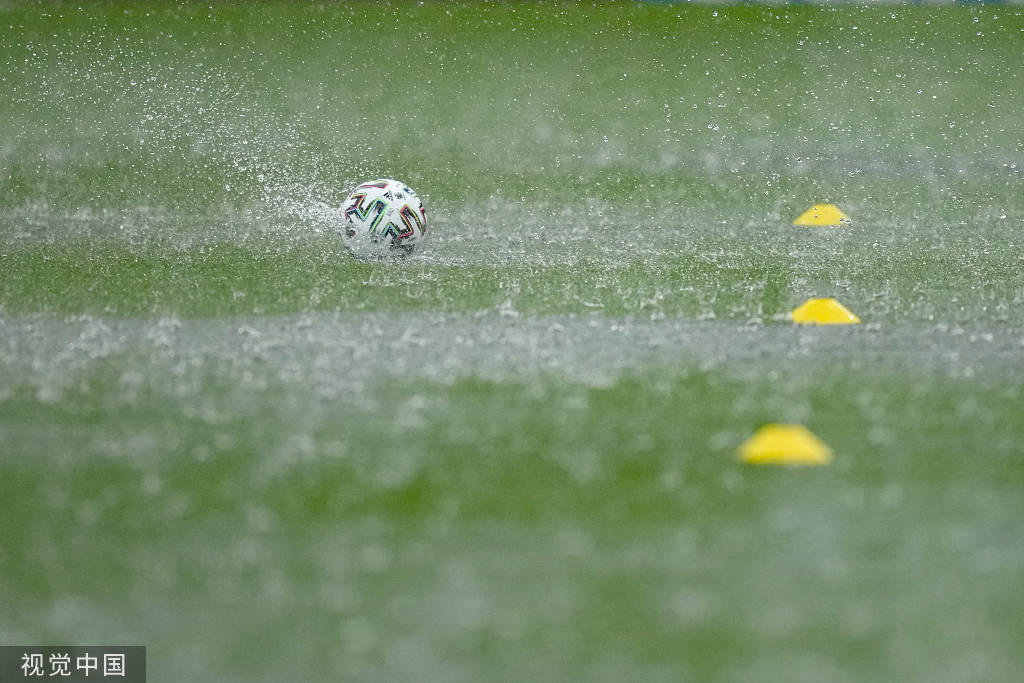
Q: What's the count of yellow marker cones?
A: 3